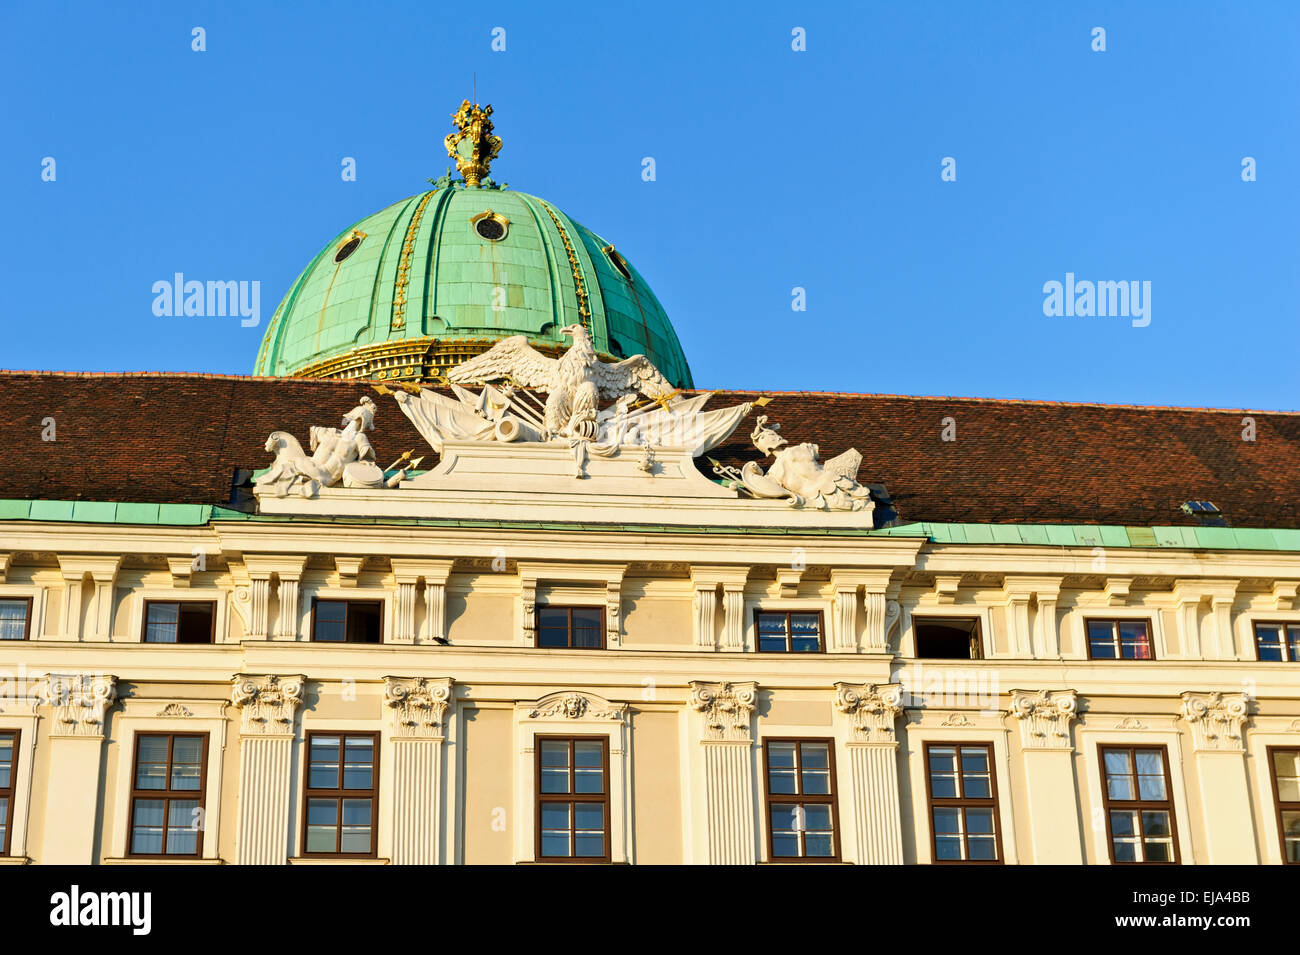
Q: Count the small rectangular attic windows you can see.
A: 8